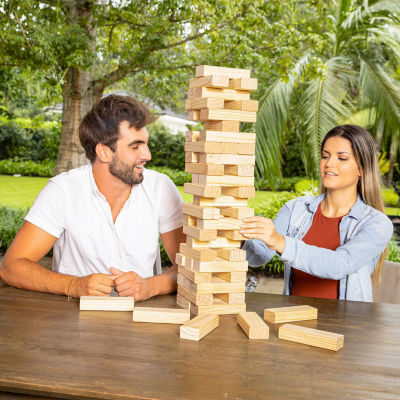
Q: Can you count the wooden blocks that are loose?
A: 6